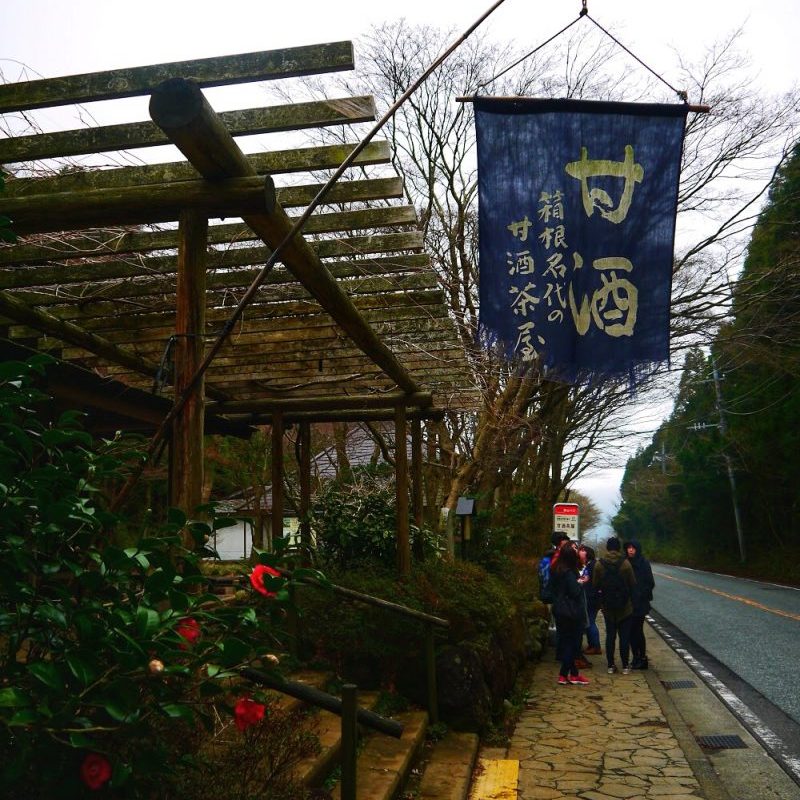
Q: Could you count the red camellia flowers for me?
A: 4